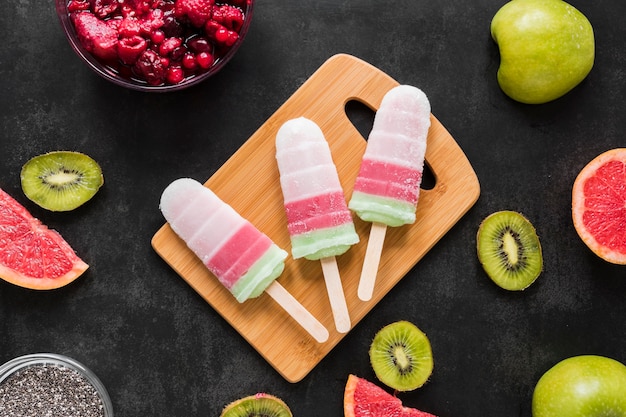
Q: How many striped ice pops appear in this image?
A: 3